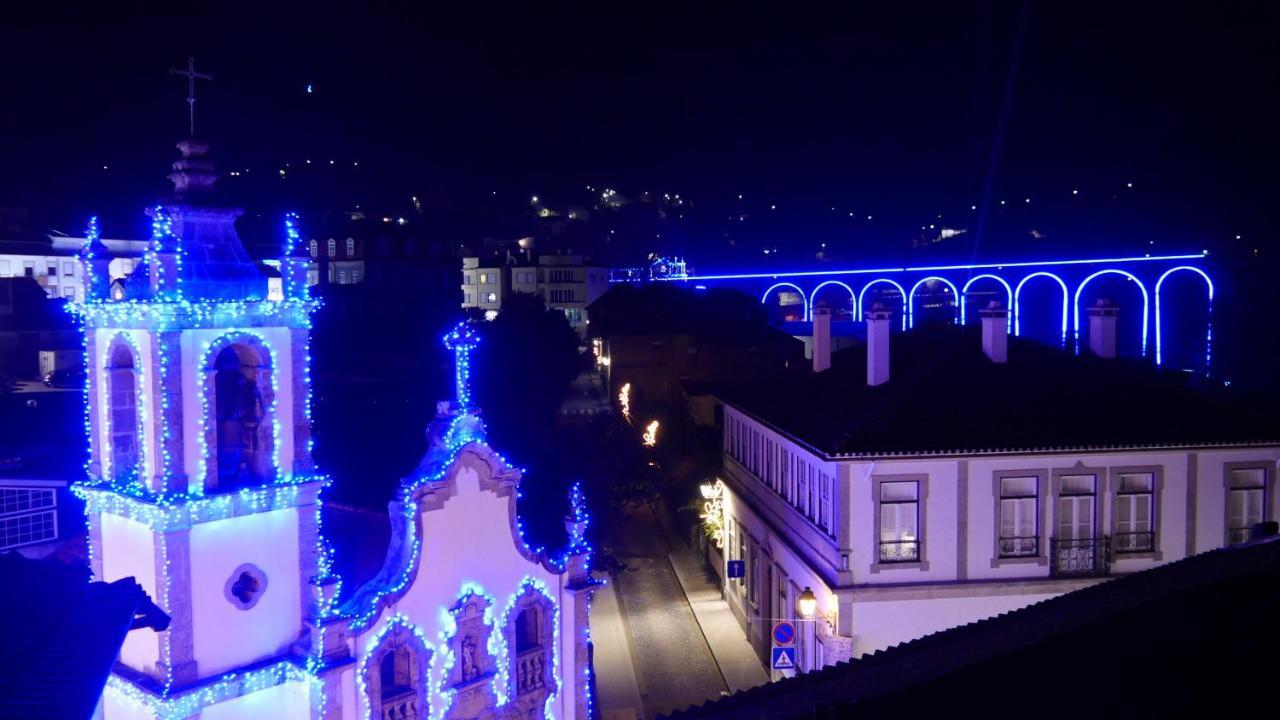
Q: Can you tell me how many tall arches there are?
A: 8